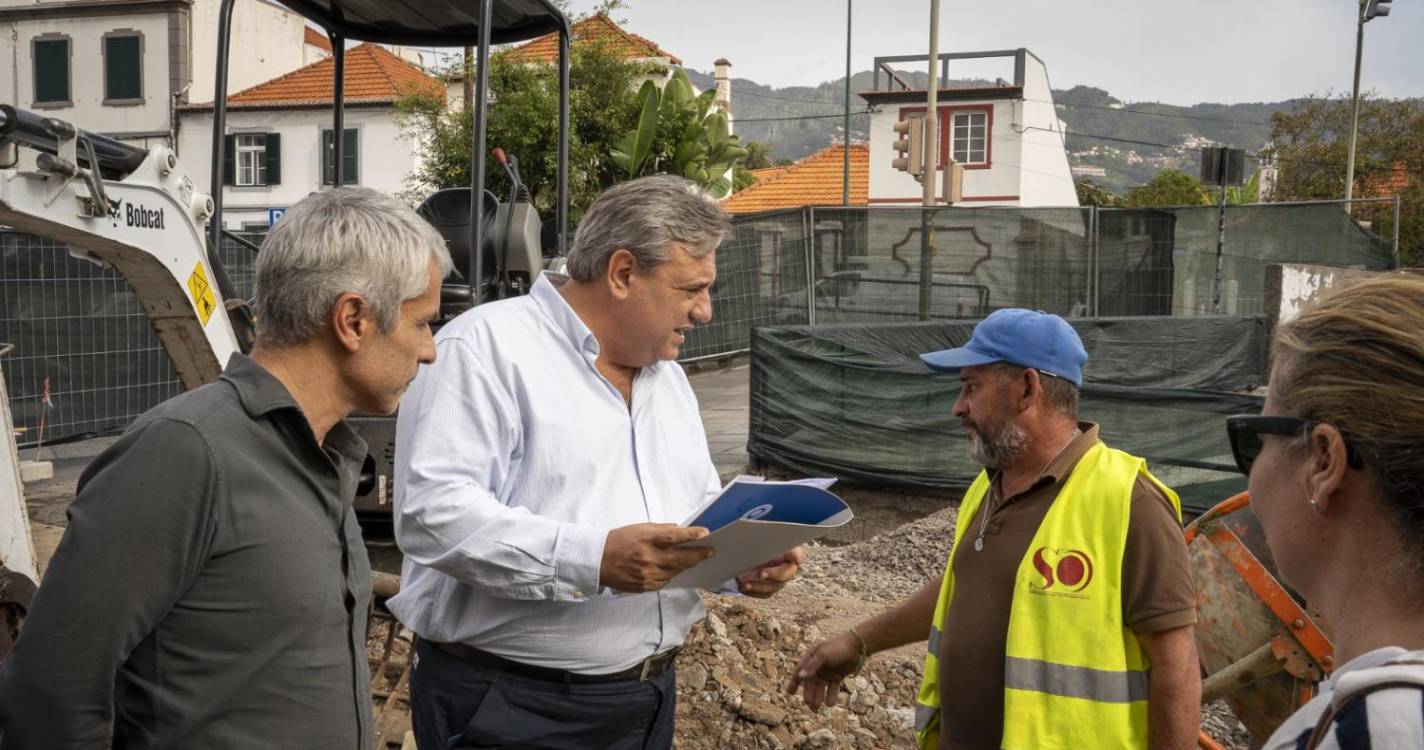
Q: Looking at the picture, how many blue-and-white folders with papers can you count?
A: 1